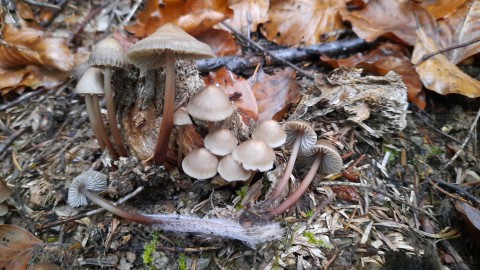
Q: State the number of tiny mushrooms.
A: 13